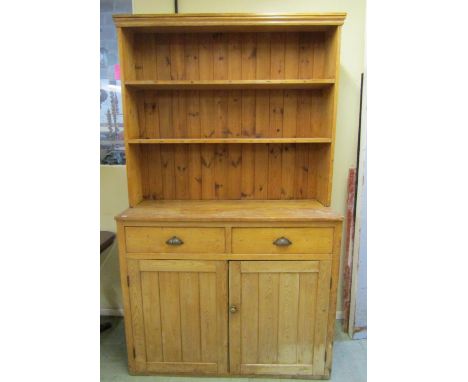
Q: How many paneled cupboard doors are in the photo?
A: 2